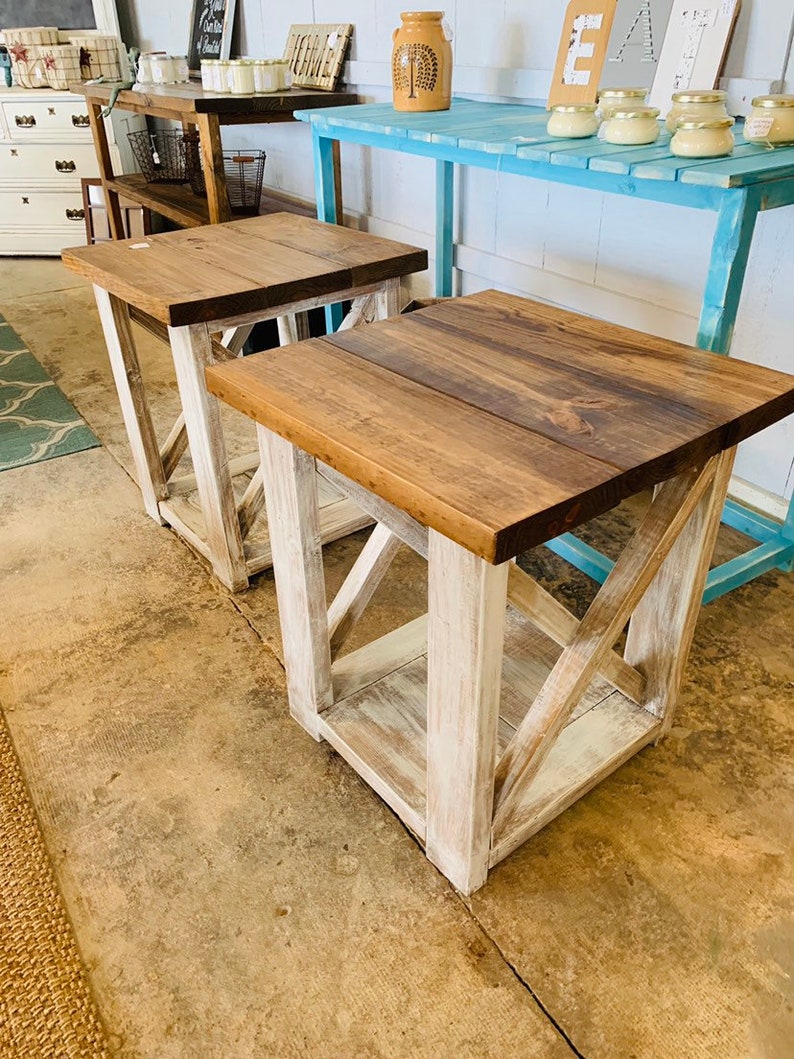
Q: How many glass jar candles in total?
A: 14